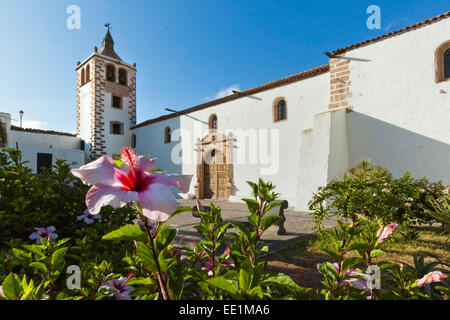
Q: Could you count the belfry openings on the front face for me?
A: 2